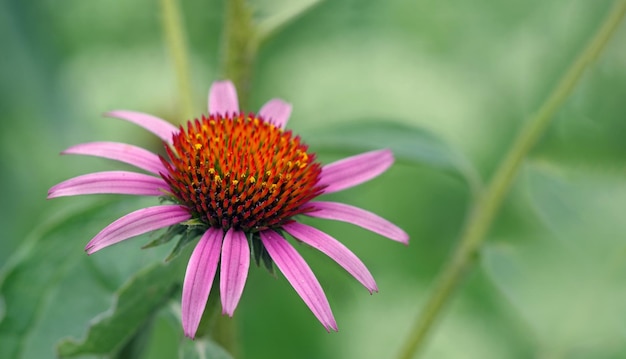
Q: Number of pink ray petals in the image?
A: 12